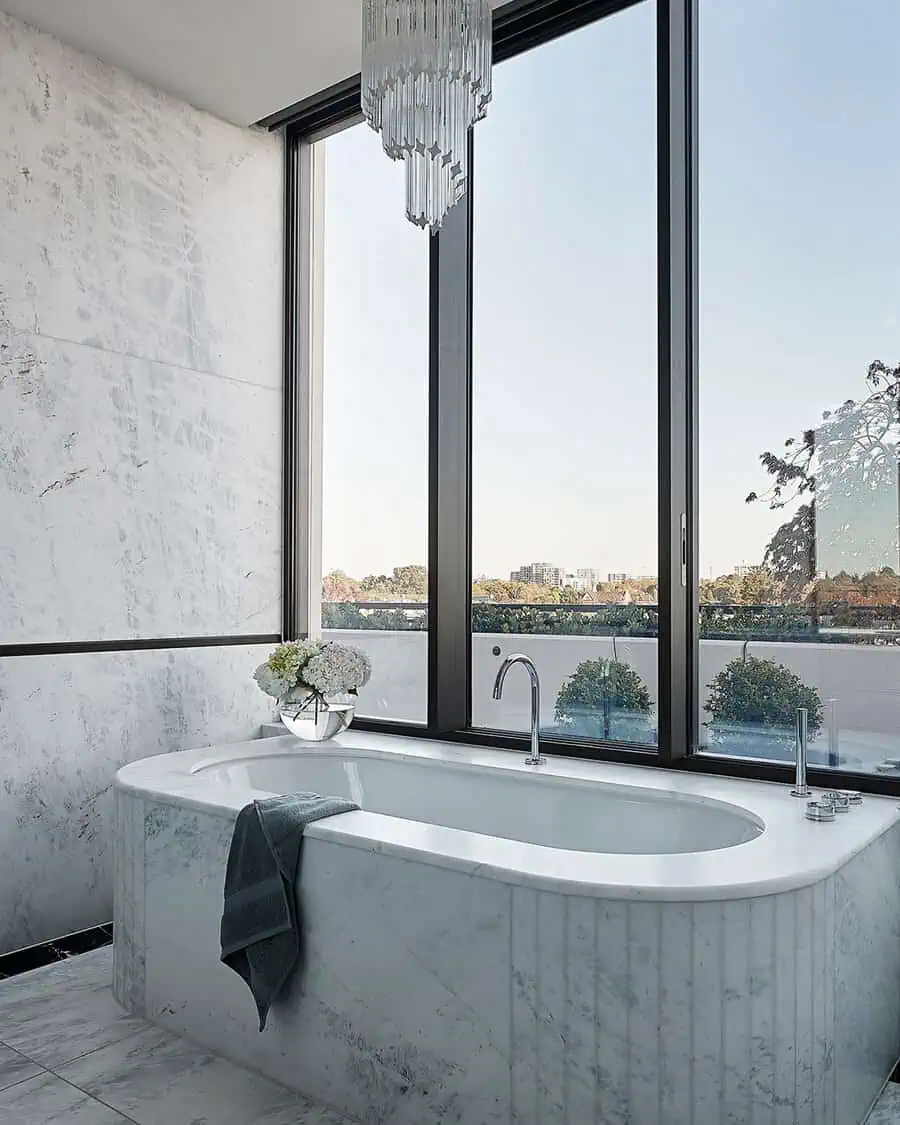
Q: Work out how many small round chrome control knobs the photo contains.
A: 3